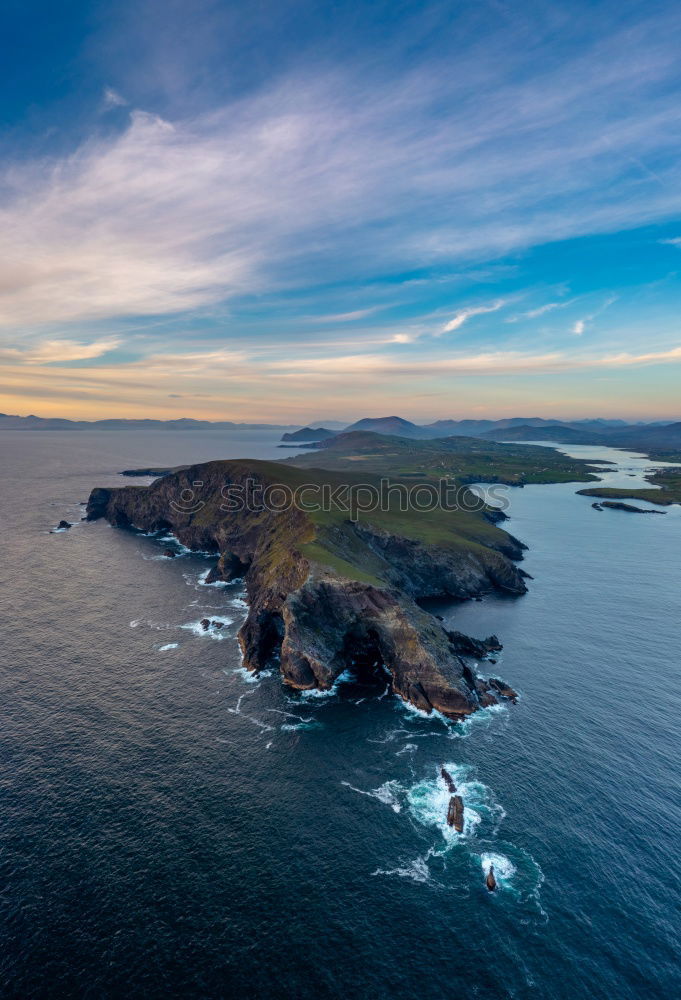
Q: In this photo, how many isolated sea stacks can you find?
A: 3